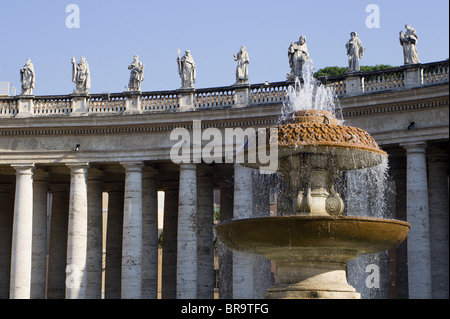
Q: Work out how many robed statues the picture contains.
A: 8